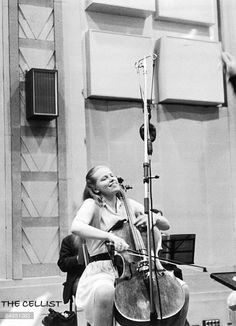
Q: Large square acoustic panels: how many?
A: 4